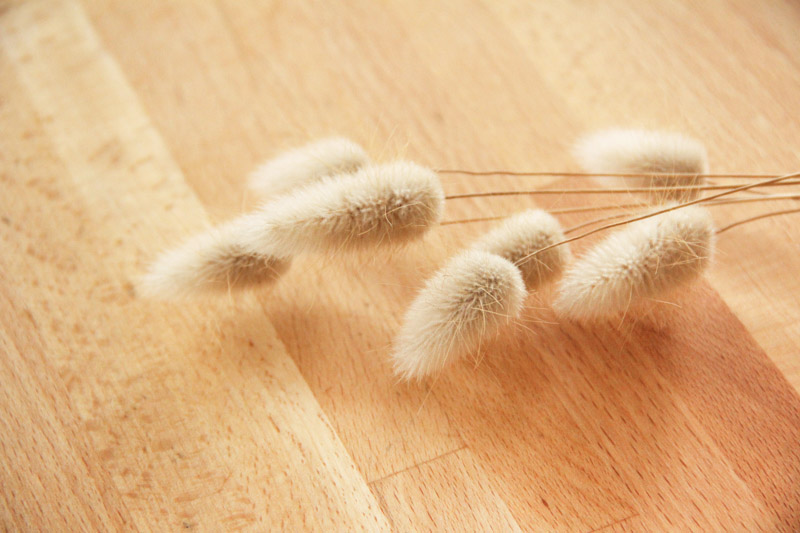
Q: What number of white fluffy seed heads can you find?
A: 7